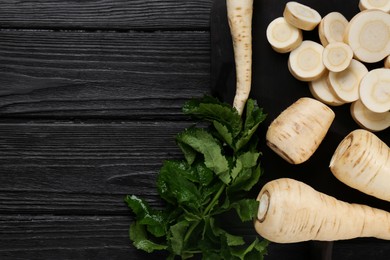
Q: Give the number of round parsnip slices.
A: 12